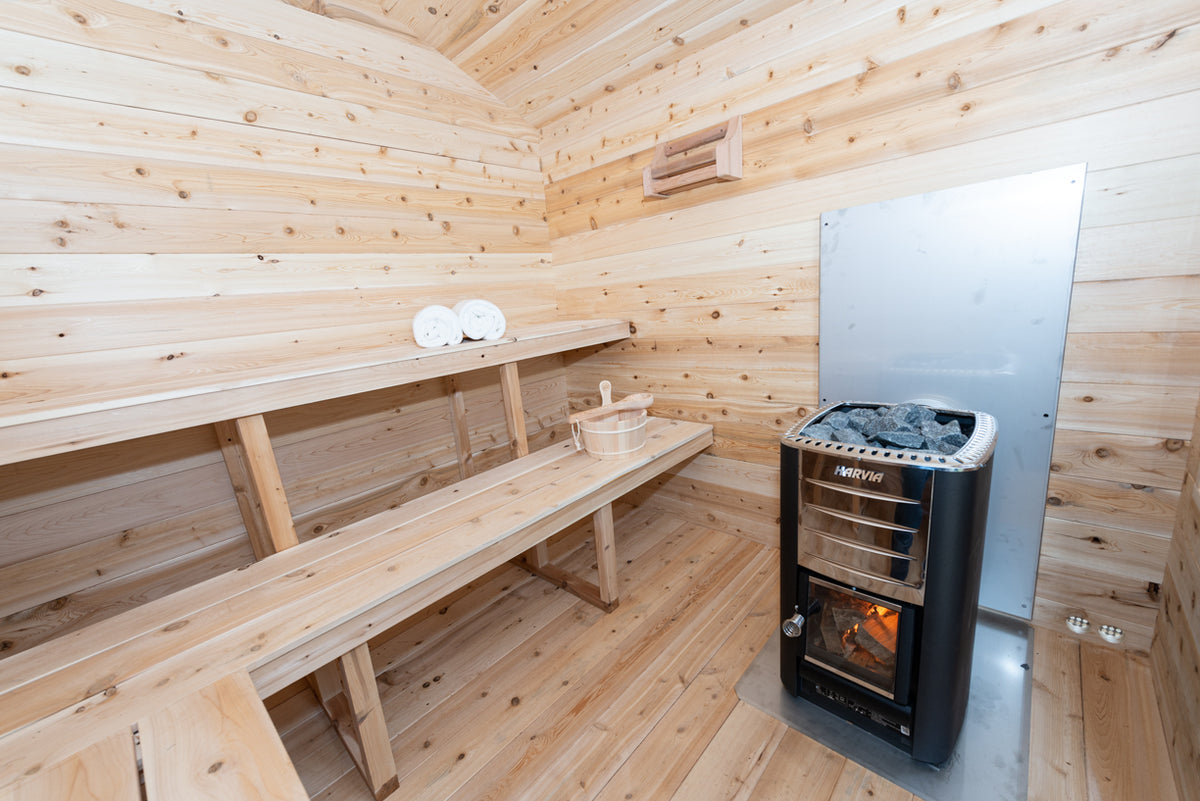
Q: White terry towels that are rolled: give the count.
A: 2